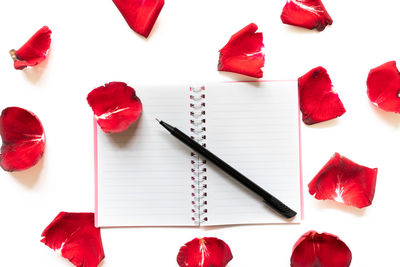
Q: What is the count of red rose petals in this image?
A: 12